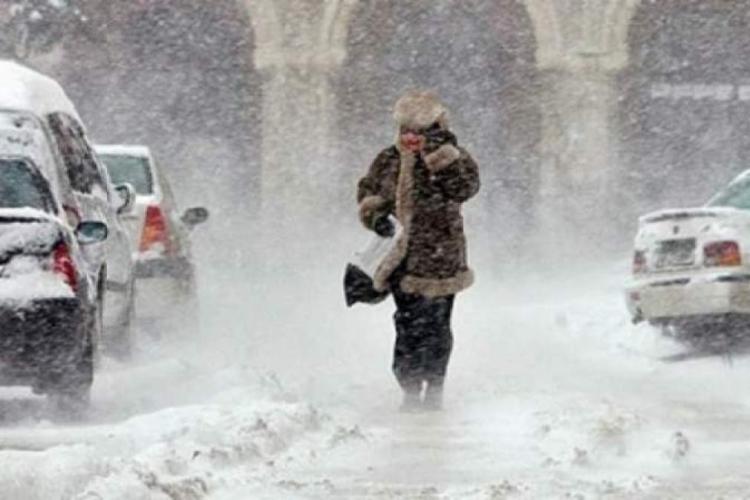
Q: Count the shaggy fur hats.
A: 1